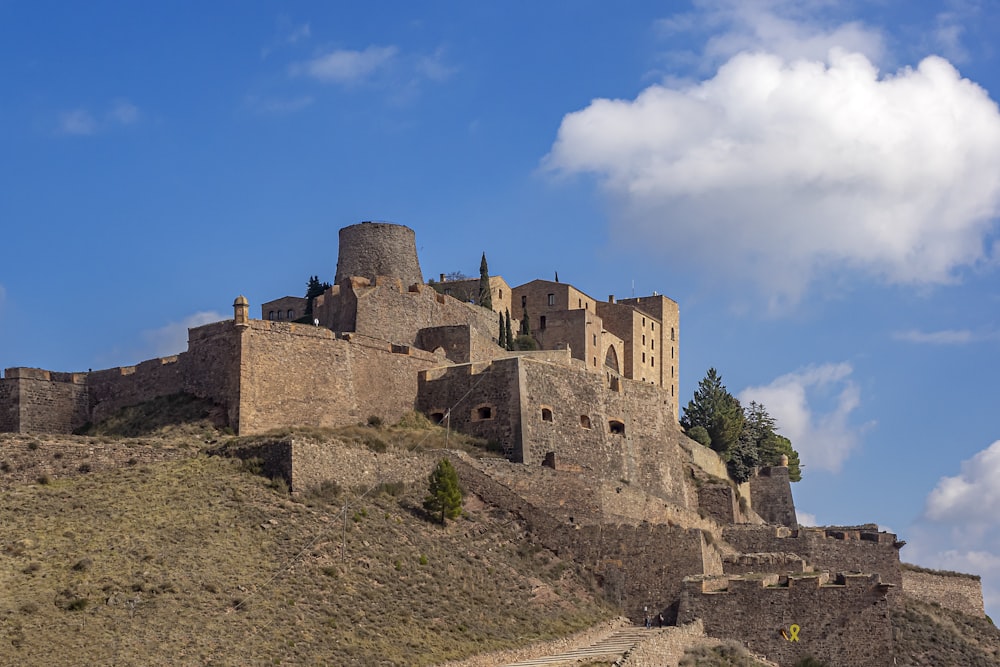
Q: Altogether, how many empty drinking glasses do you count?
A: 0